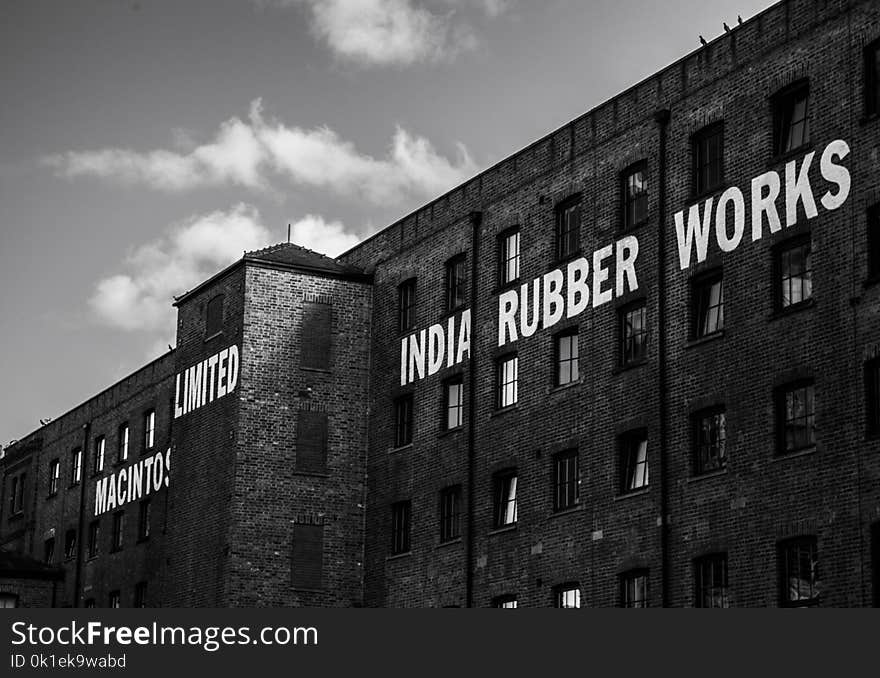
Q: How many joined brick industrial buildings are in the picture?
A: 3